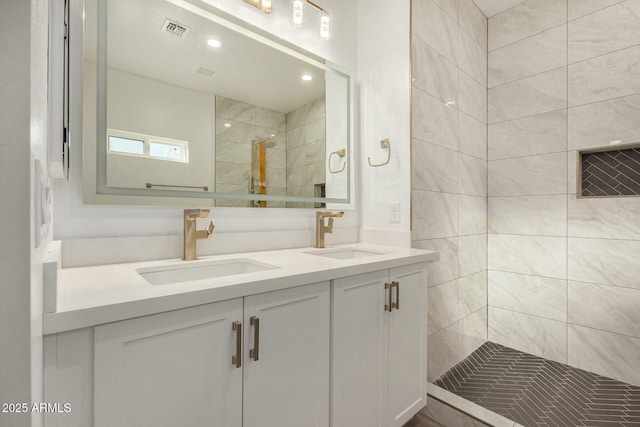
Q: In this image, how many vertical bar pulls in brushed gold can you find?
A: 4